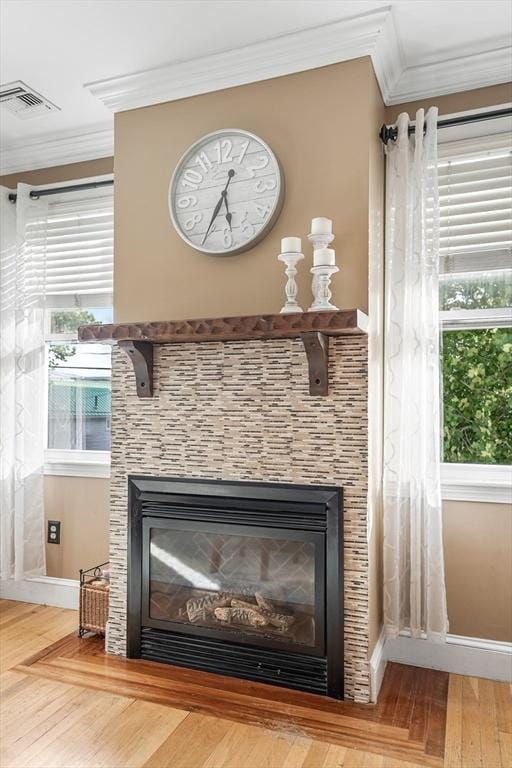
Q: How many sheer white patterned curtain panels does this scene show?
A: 2